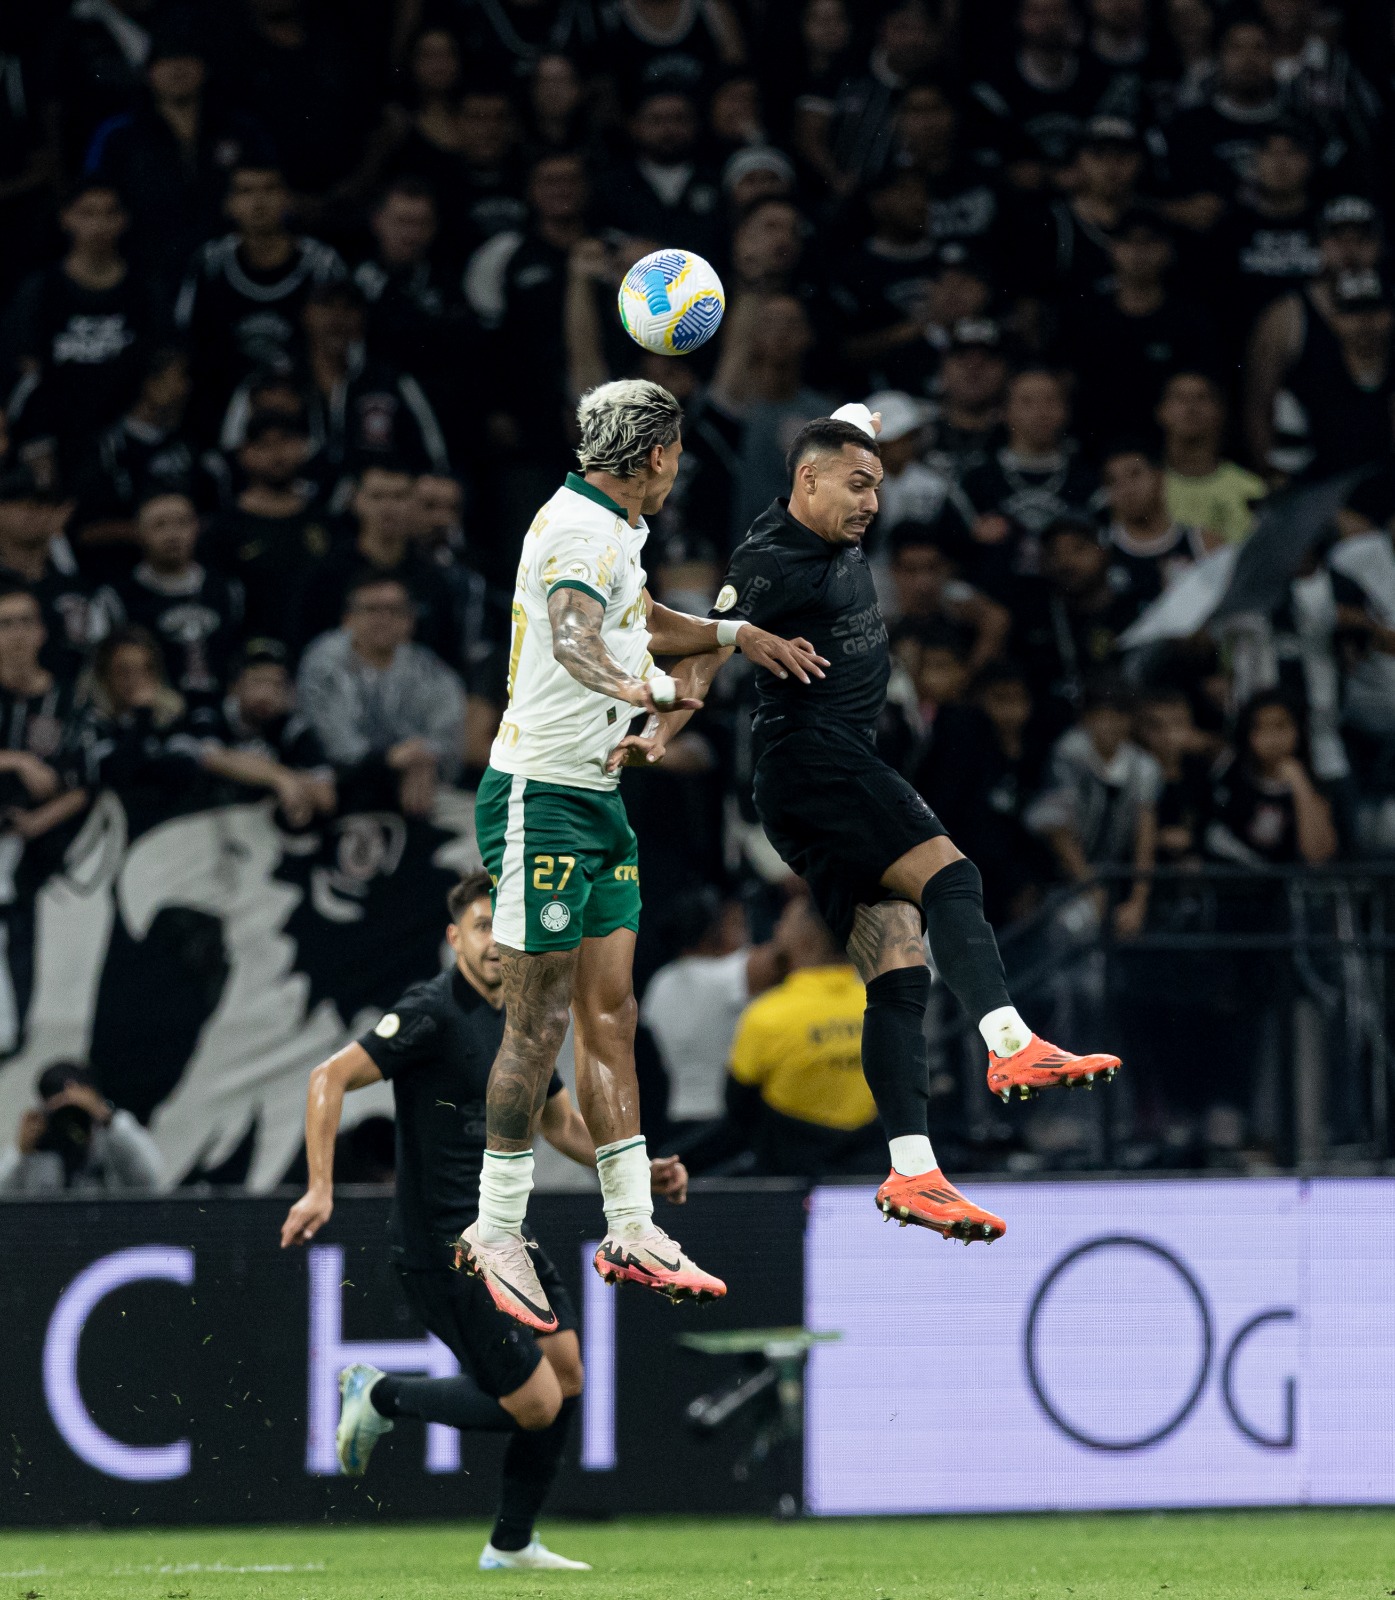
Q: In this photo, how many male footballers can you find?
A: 3